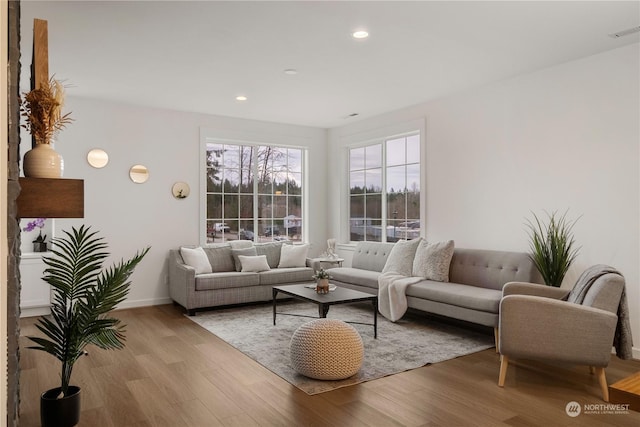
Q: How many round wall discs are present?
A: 3